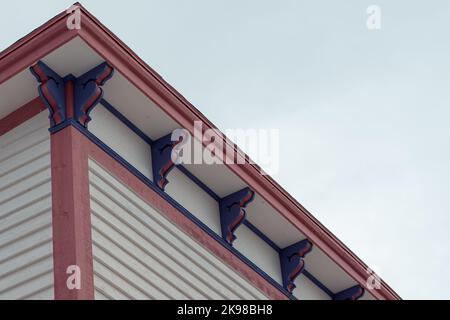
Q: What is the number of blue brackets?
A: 6